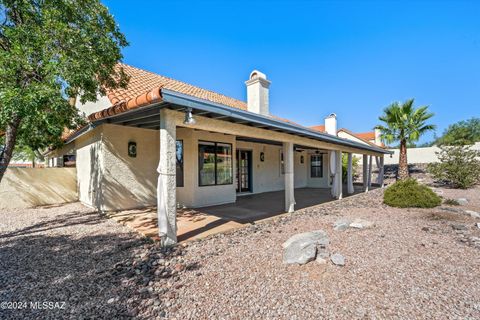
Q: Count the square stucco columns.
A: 5